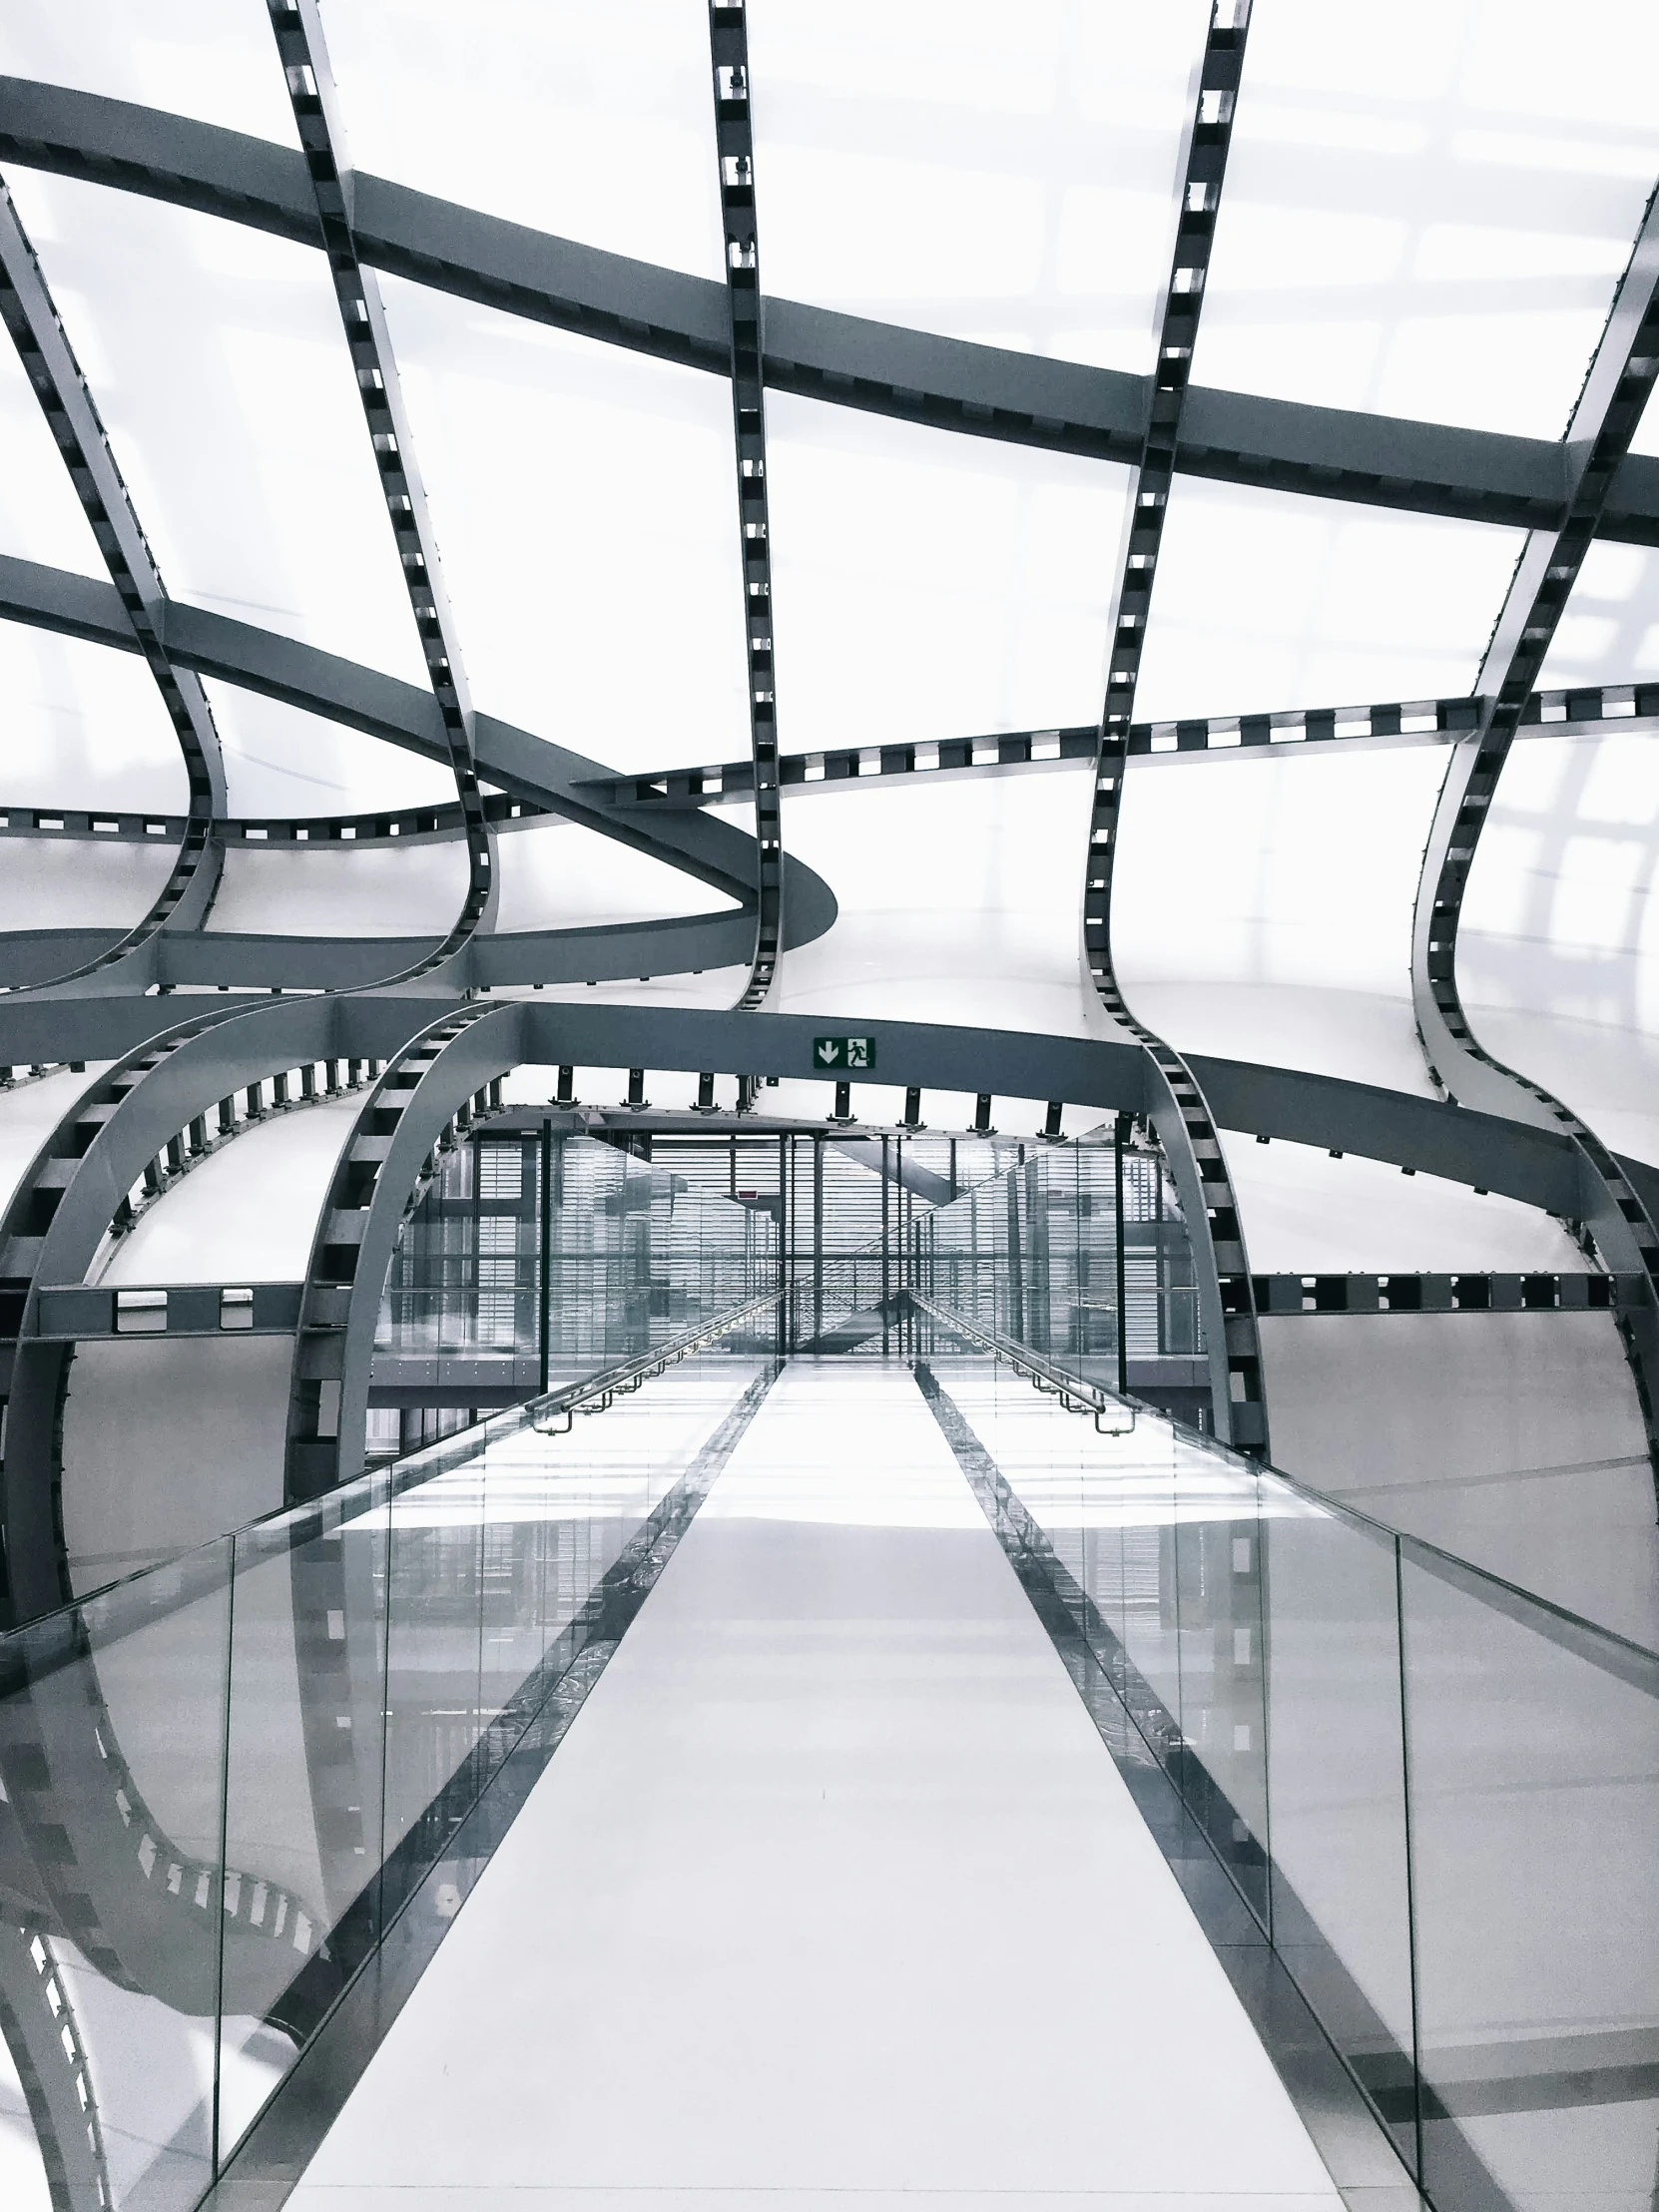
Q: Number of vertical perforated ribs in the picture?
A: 5